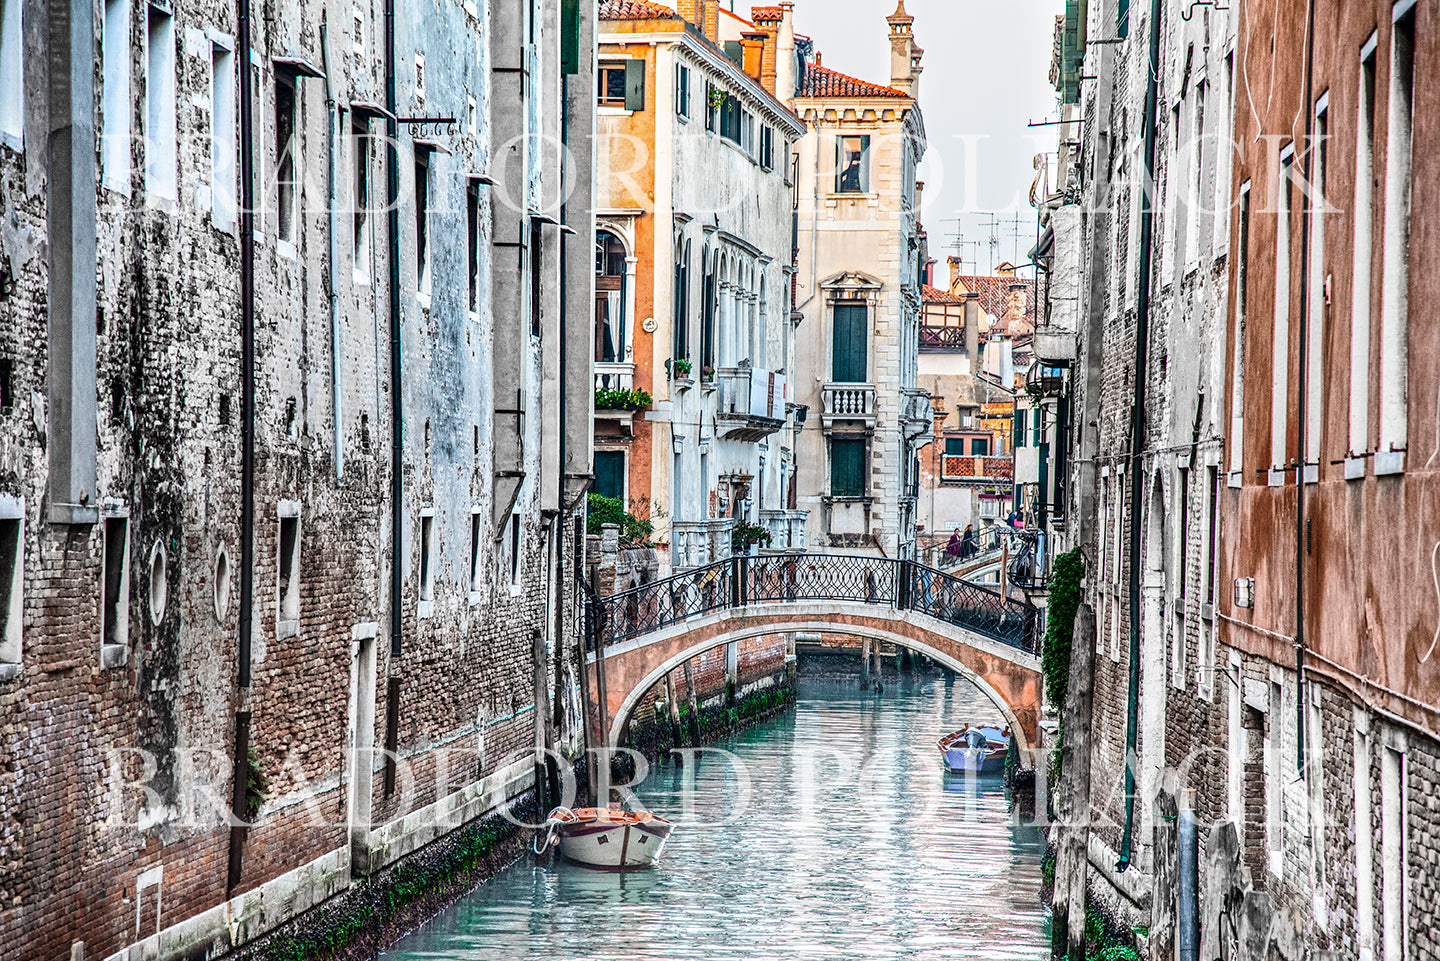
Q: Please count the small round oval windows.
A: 2